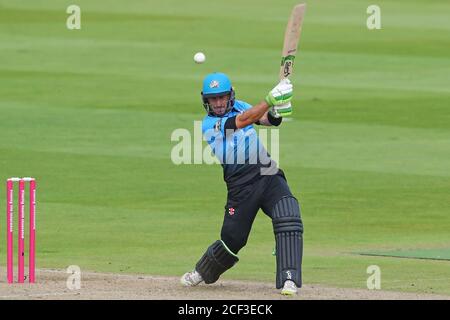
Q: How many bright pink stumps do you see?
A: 3